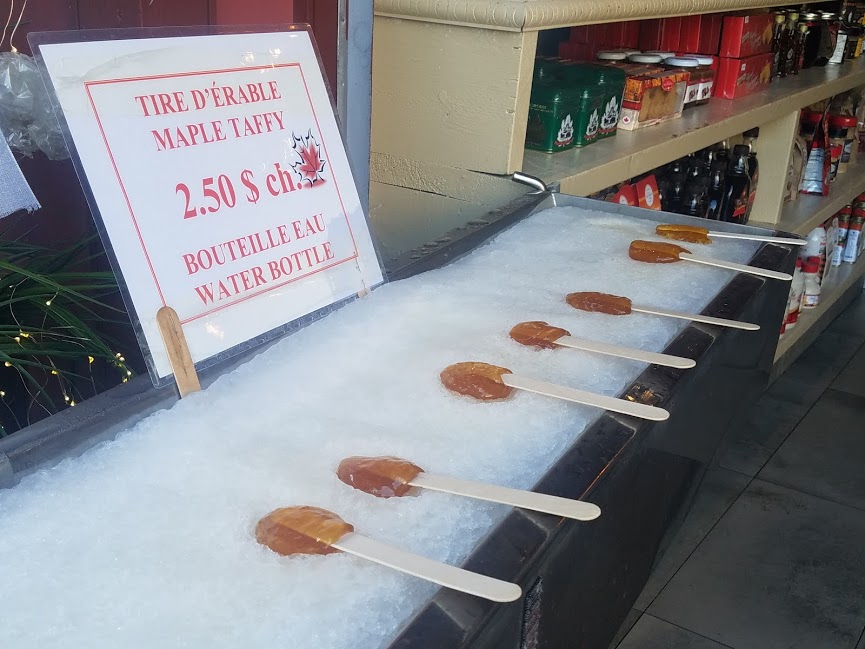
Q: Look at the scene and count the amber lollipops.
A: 7